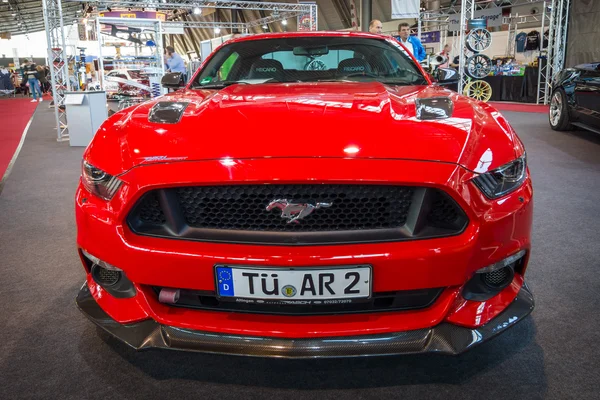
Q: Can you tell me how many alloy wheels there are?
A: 4